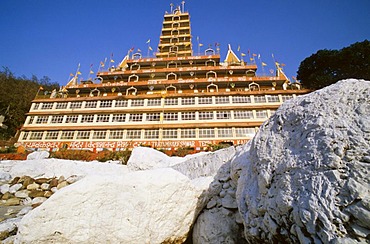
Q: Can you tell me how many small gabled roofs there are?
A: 4